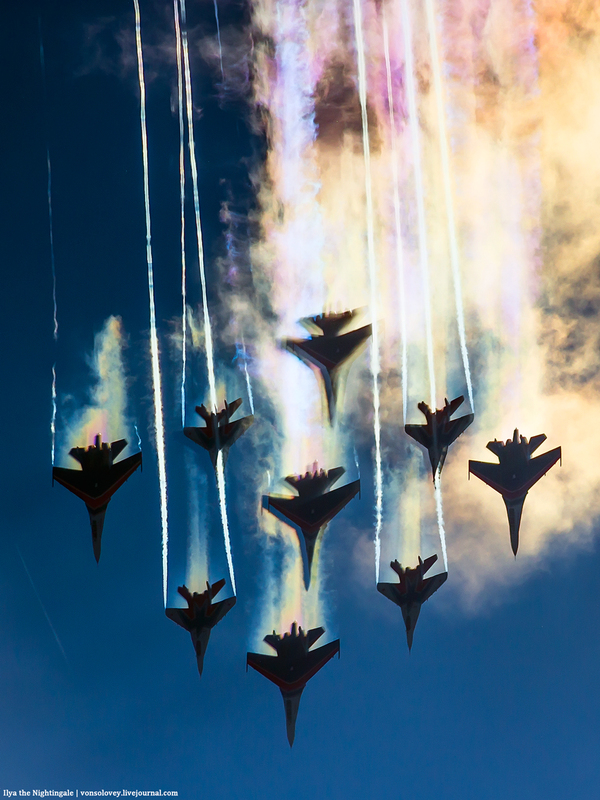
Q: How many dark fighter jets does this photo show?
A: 9